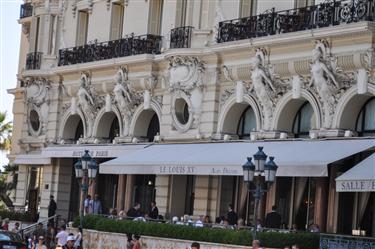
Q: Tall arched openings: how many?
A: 6